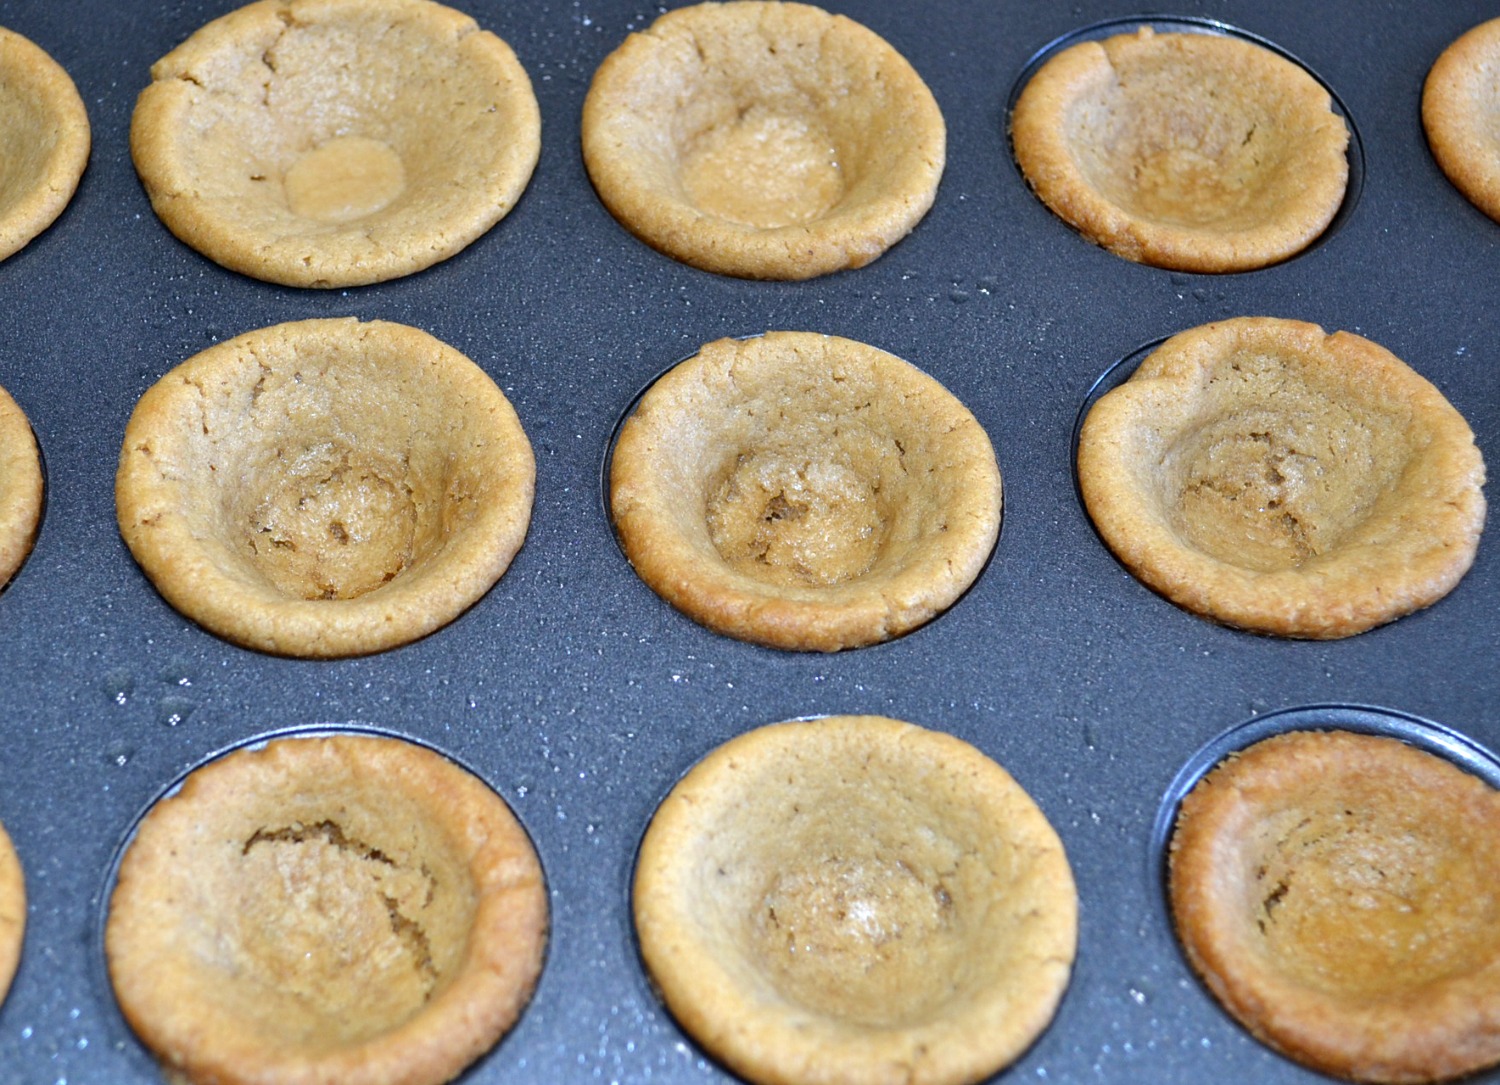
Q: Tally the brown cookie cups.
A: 13